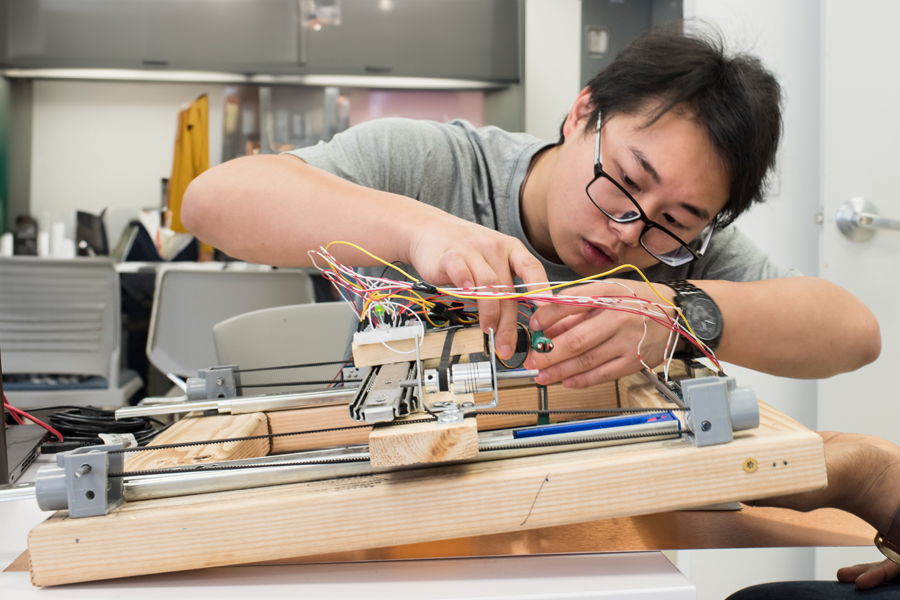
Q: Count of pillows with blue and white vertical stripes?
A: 0